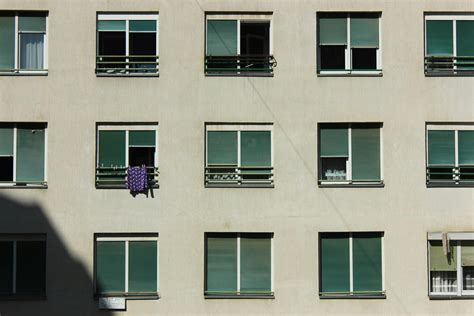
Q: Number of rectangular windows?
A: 15